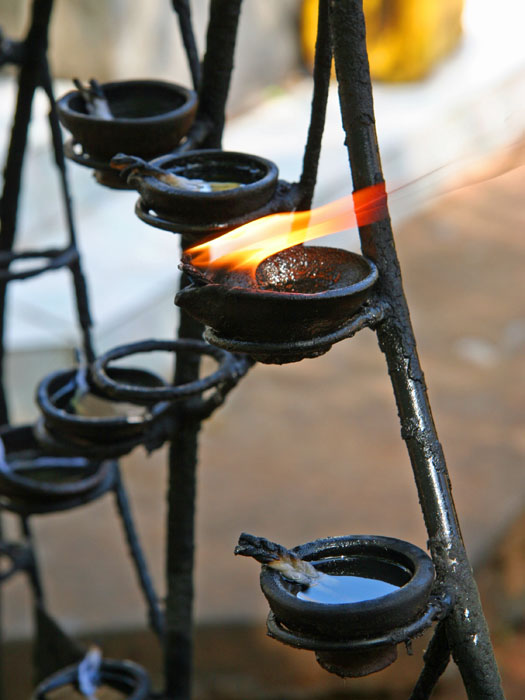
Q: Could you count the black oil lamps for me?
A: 7